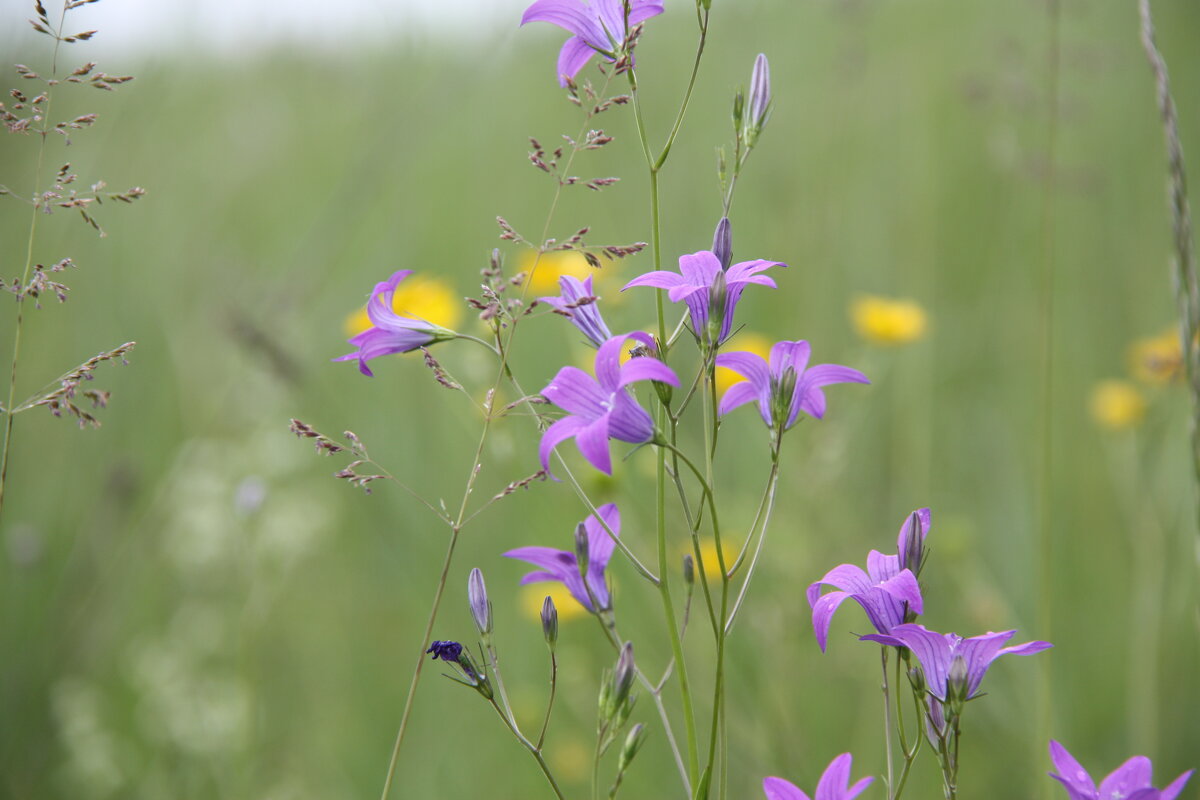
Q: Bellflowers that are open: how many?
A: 11